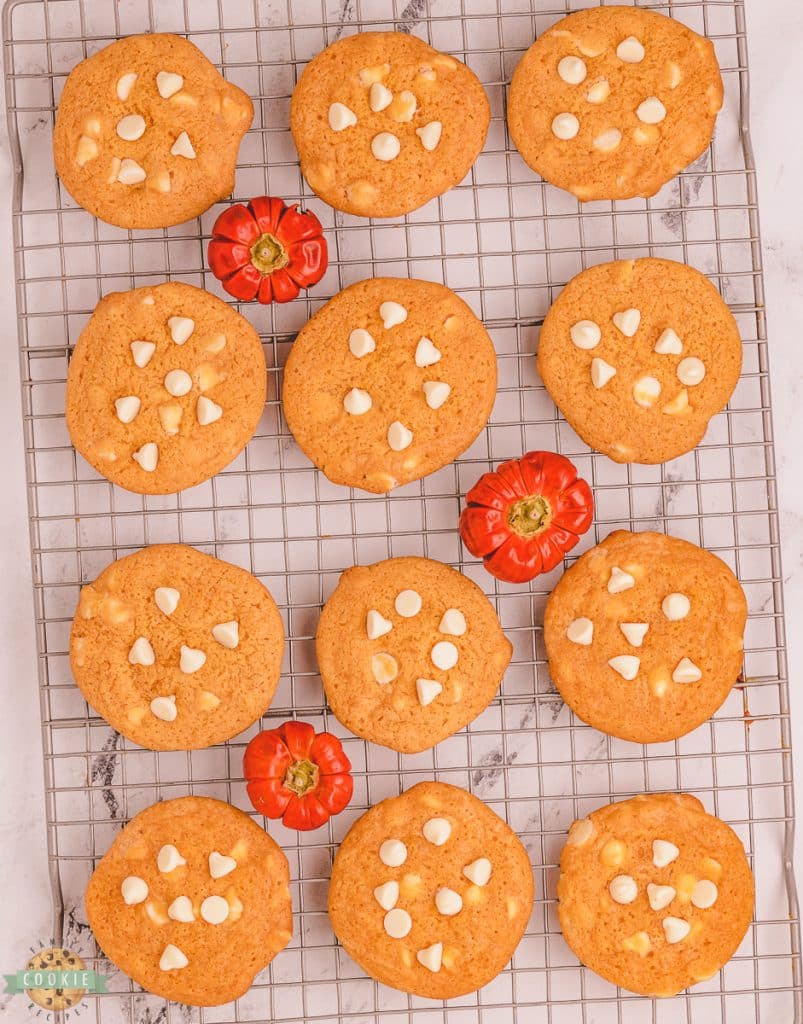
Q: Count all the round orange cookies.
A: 12